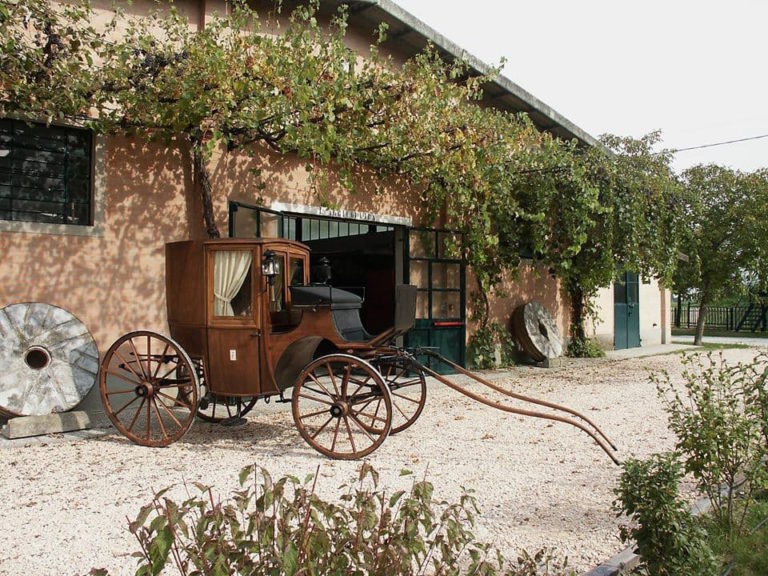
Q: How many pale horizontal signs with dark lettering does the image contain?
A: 1